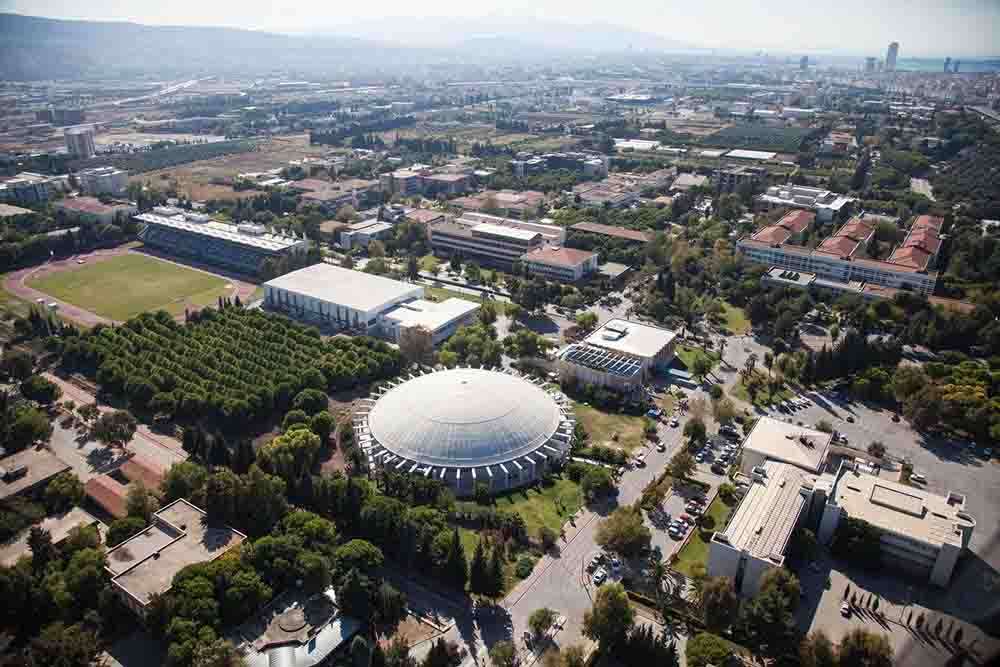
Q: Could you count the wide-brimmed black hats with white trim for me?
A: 0